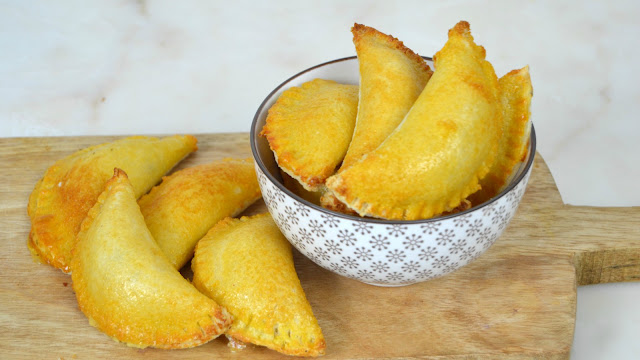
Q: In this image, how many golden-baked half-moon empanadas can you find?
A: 8